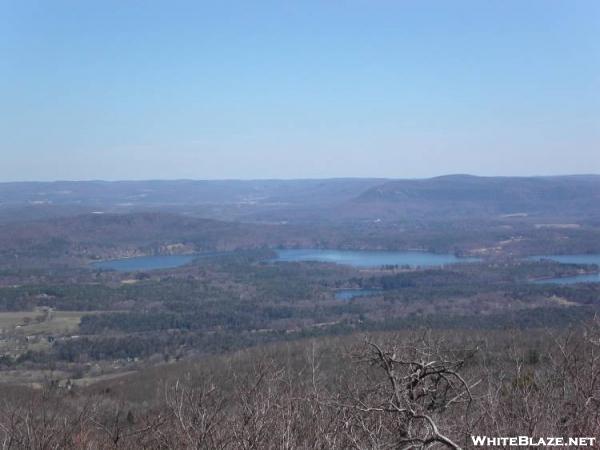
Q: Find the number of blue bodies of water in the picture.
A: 5